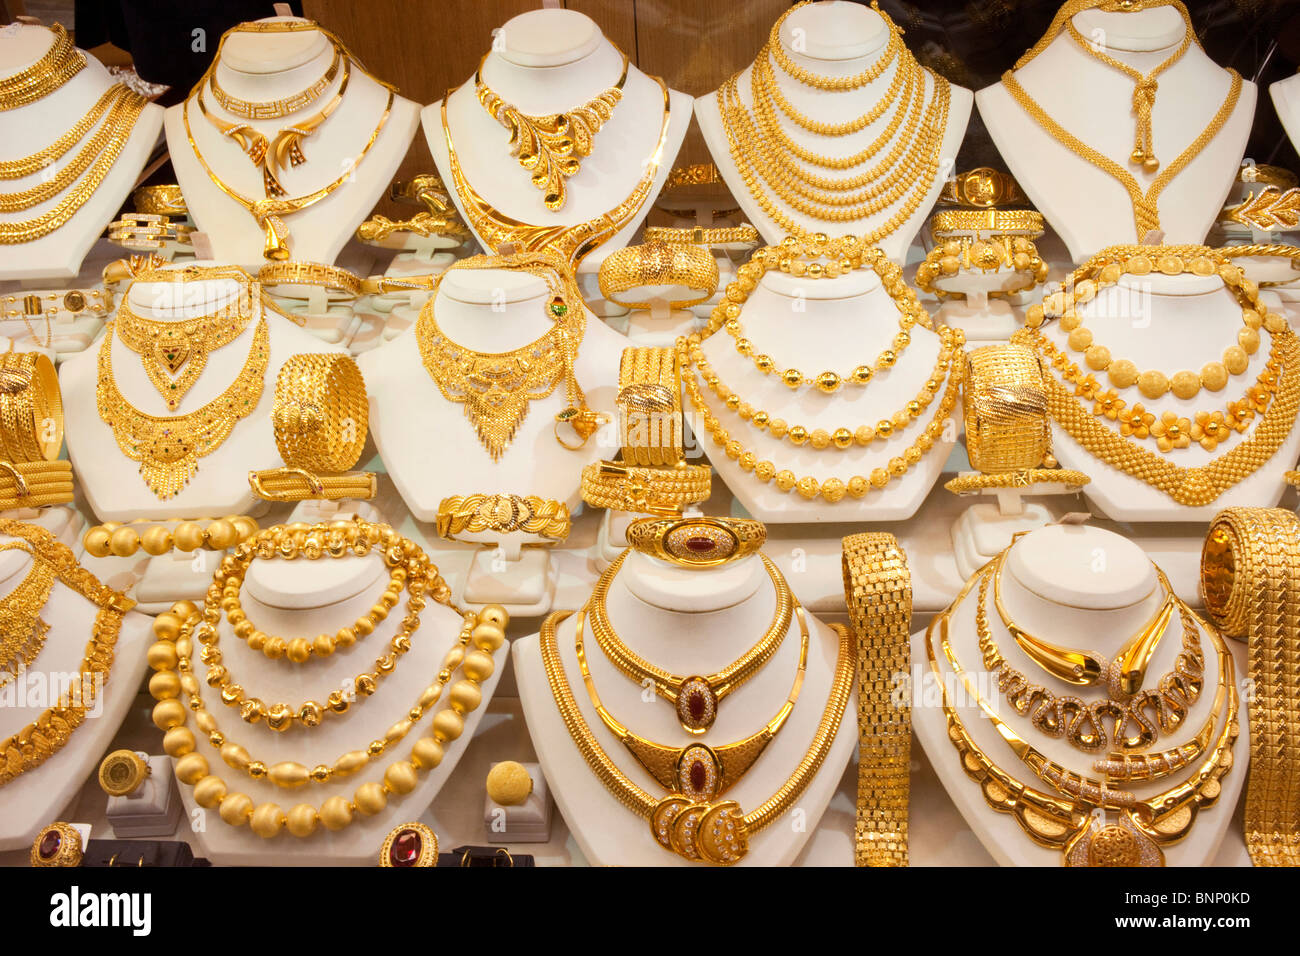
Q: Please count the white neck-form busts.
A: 14